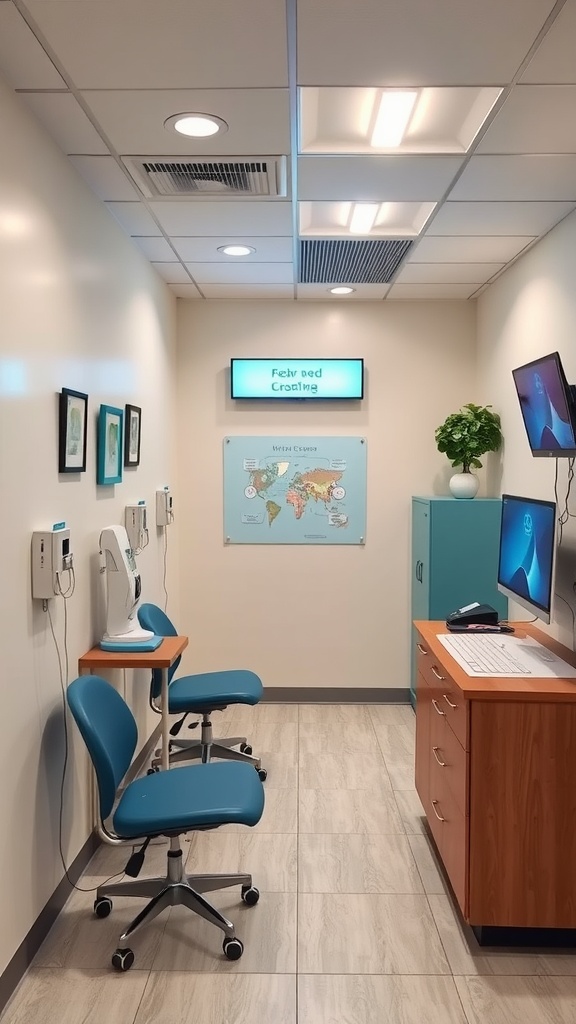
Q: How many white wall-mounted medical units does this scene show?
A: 3